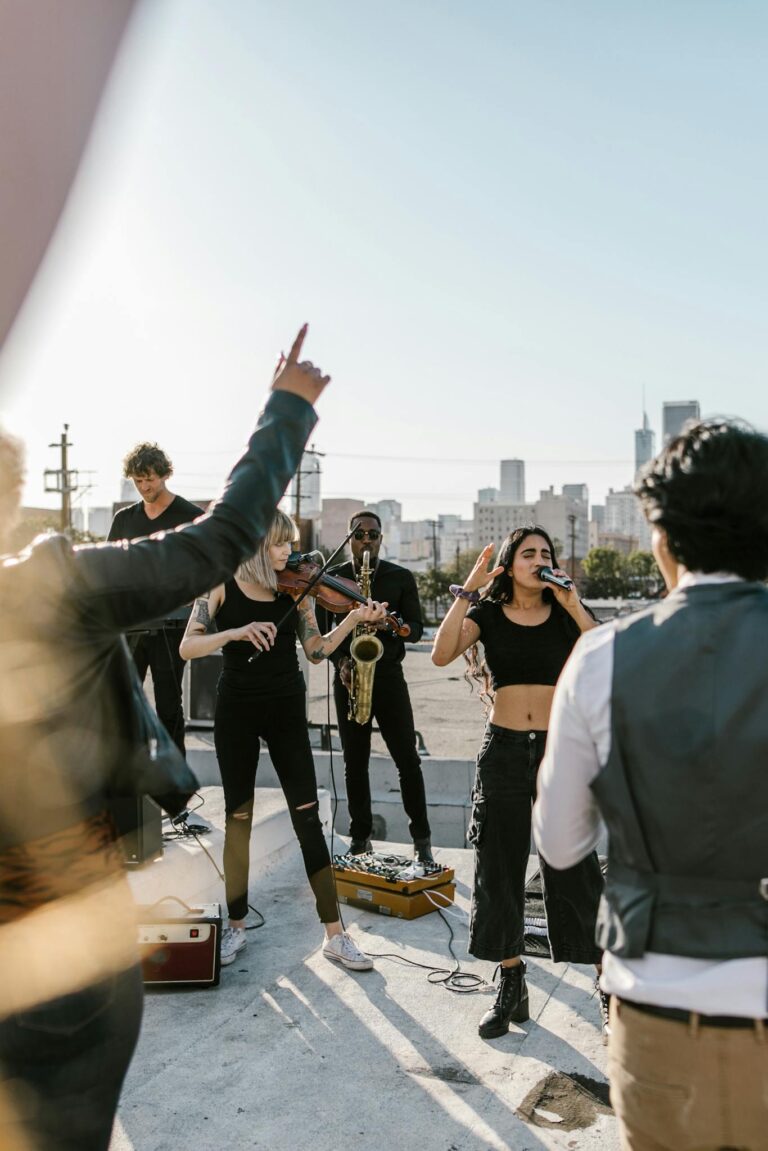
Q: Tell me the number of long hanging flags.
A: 0